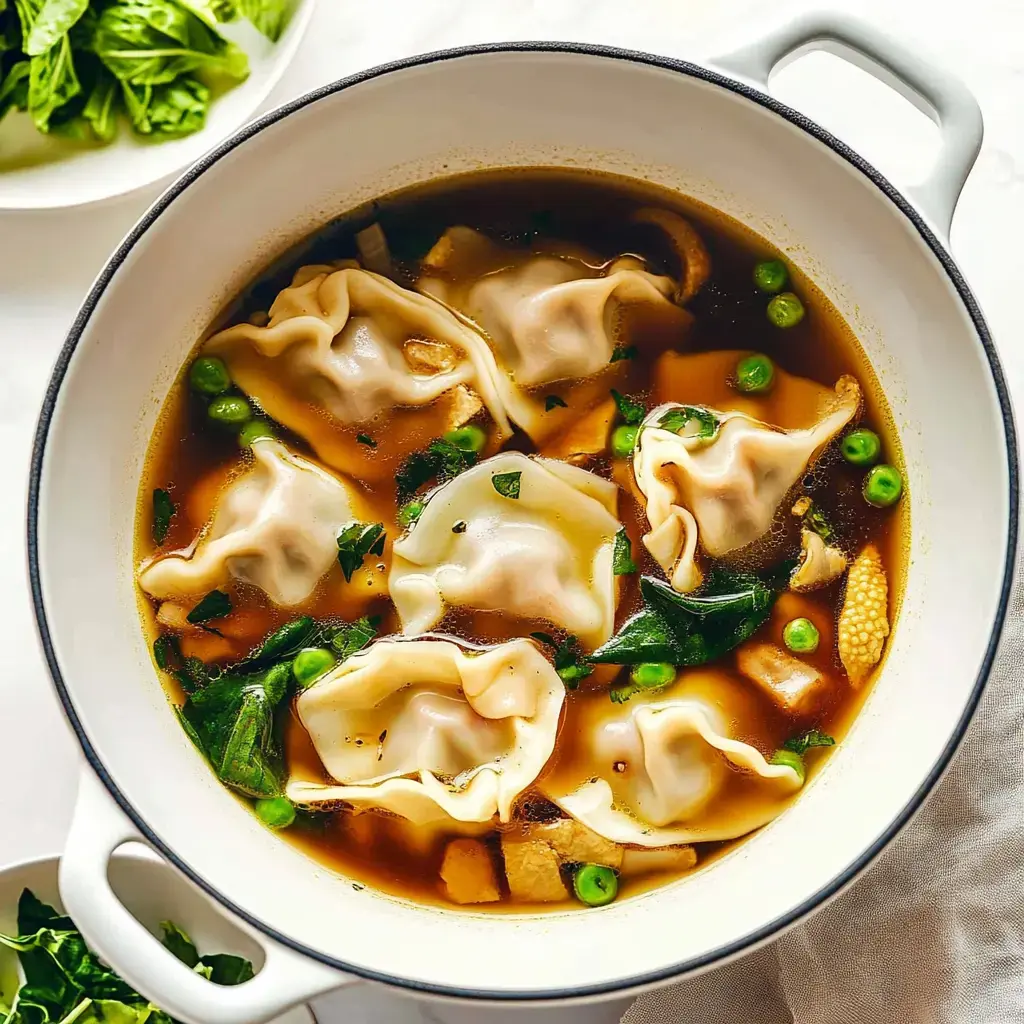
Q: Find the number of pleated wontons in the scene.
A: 7